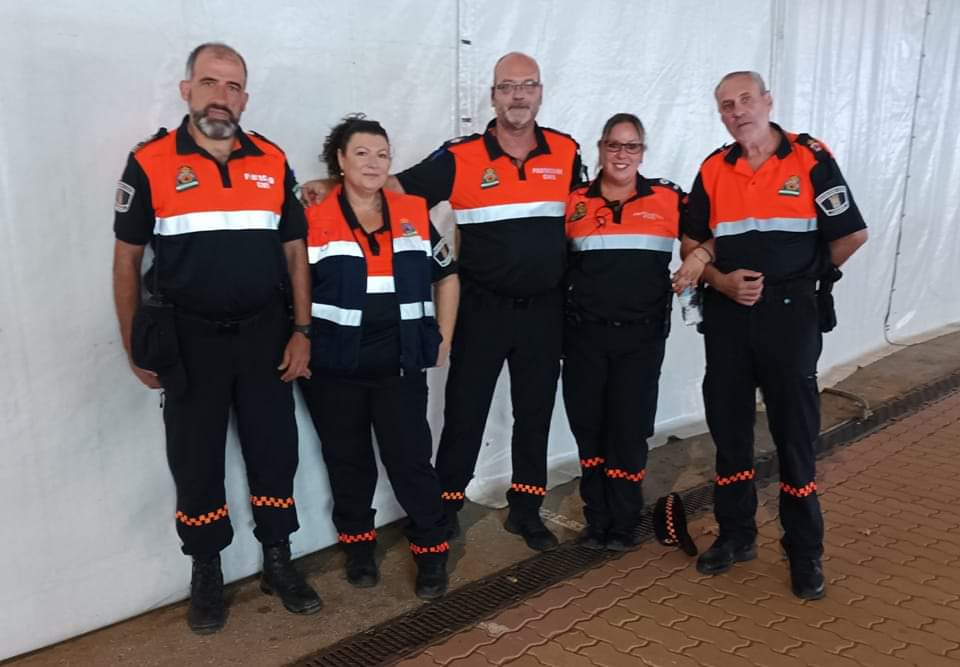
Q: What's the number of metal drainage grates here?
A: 1